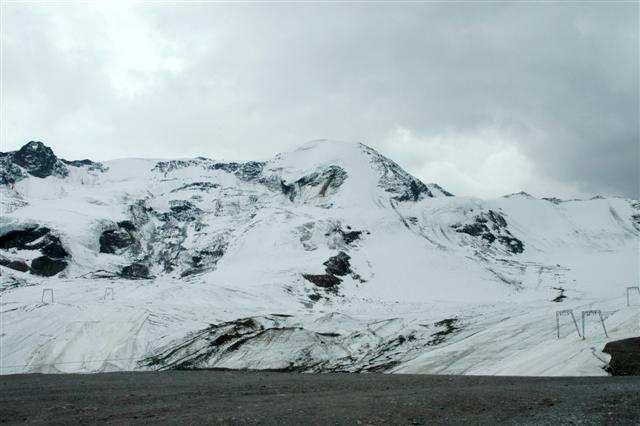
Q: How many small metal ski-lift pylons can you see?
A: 5